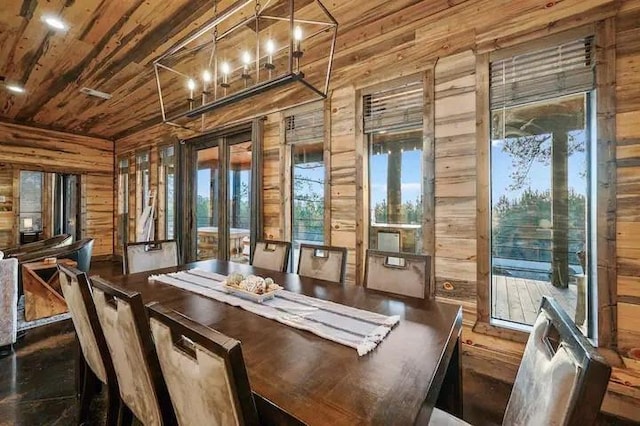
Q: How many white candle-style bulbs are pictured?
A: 6